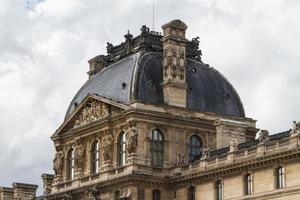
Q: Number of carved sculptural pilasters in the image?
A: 4